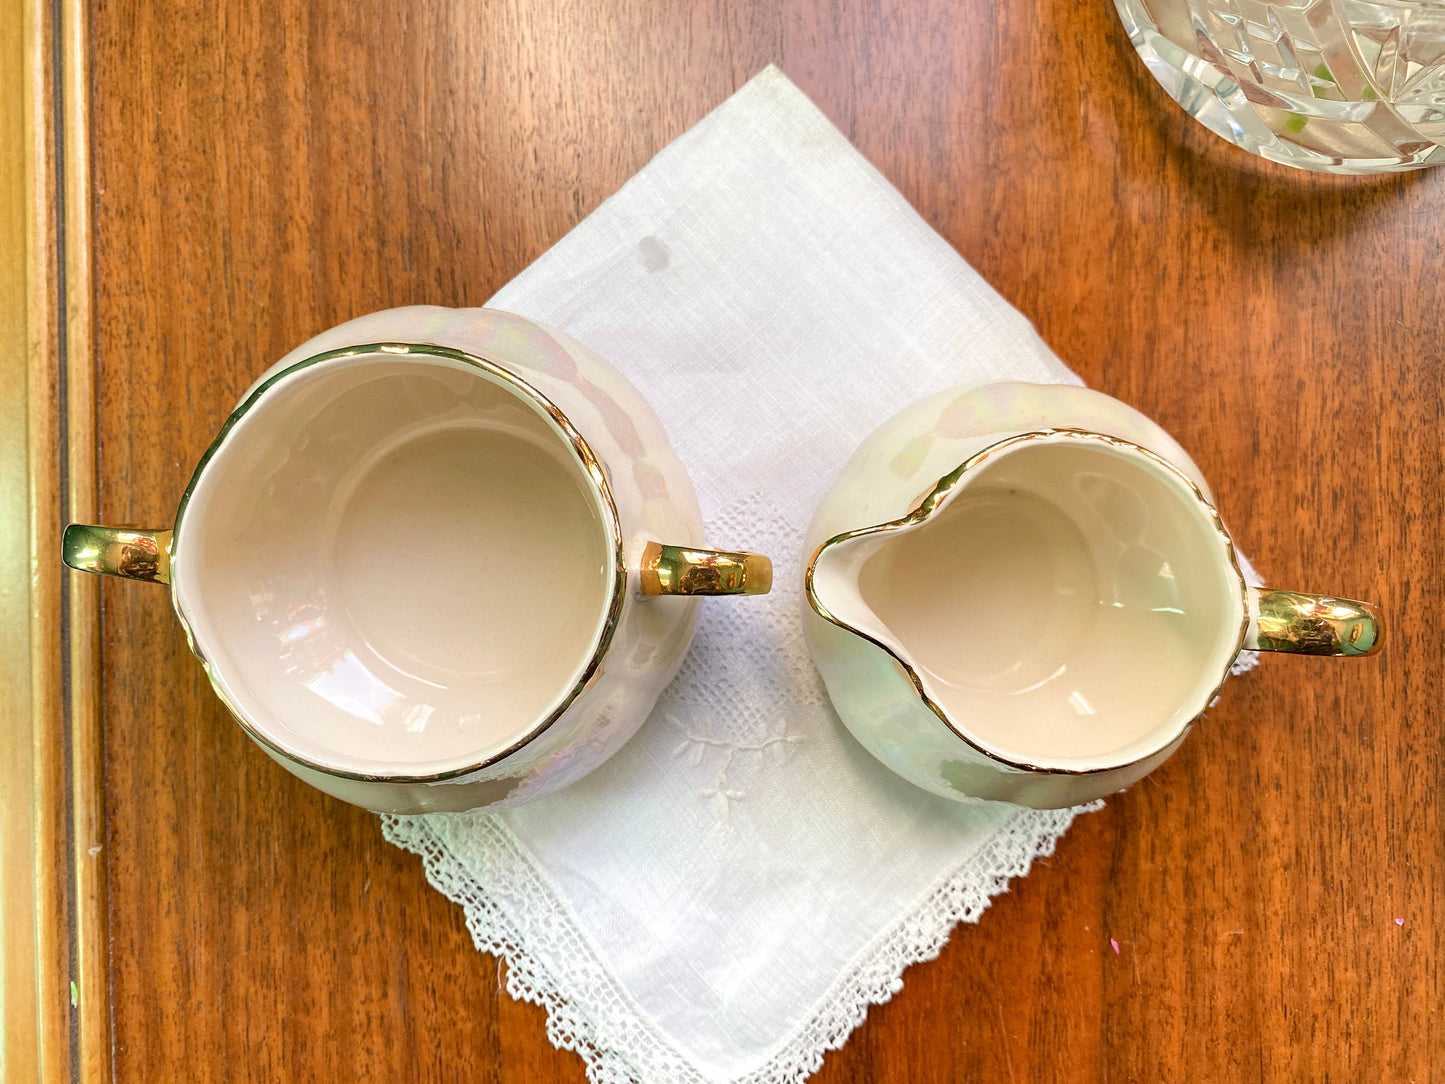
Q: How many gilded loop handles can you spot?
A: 3